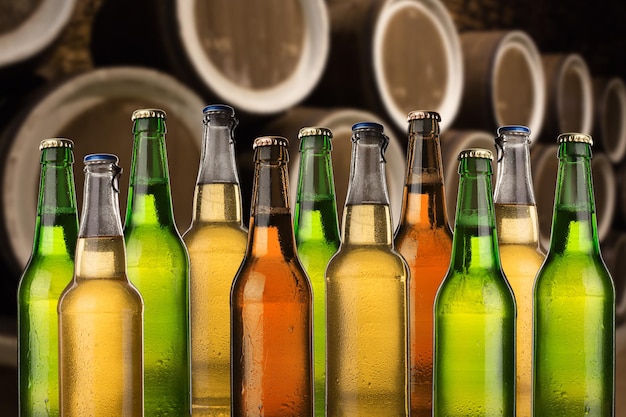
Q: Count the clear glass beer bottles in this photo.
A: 4